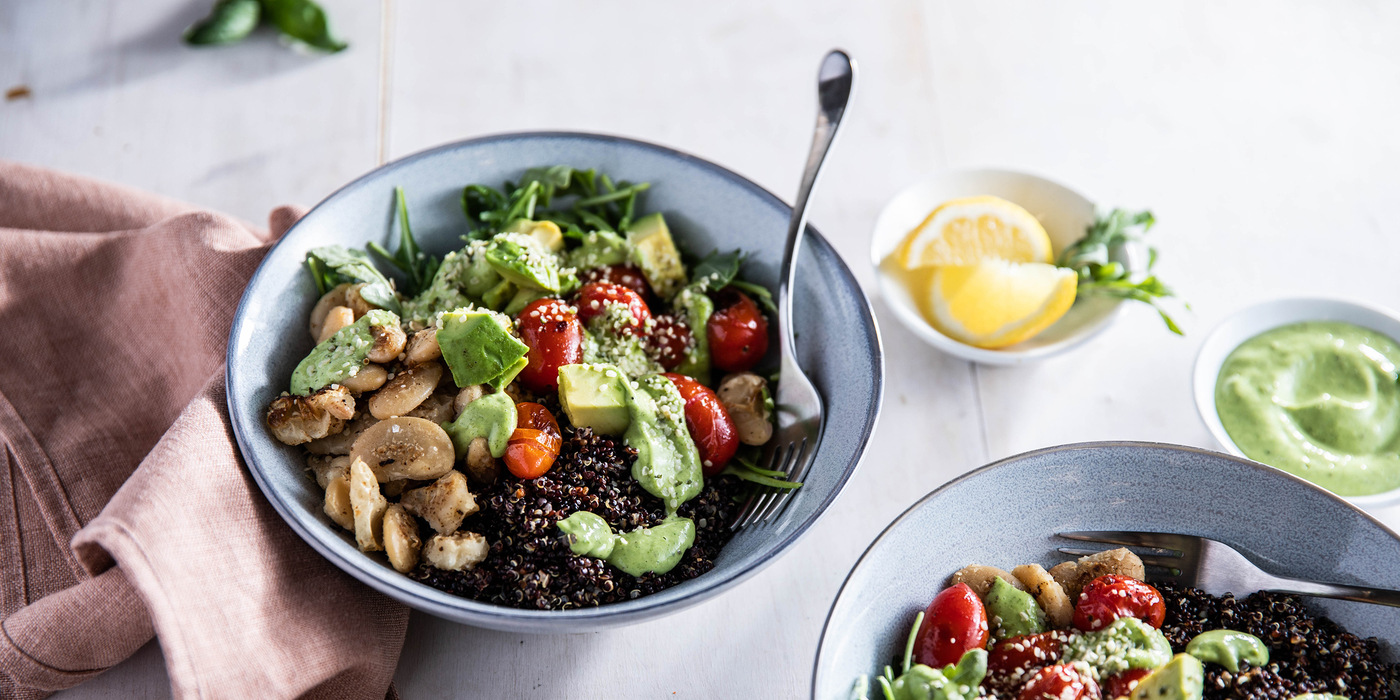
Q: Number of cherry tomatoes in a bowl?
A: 12